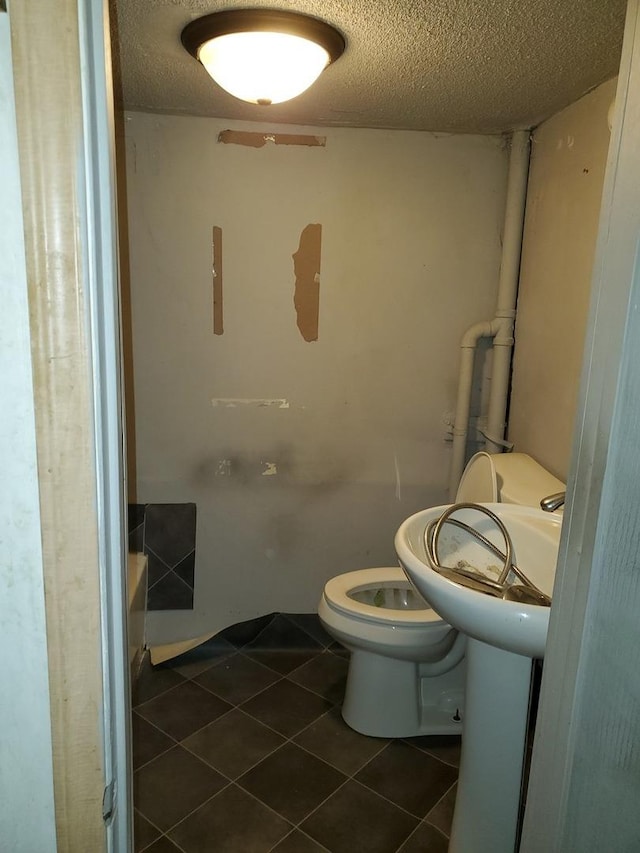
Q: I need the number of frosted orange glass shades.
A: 0